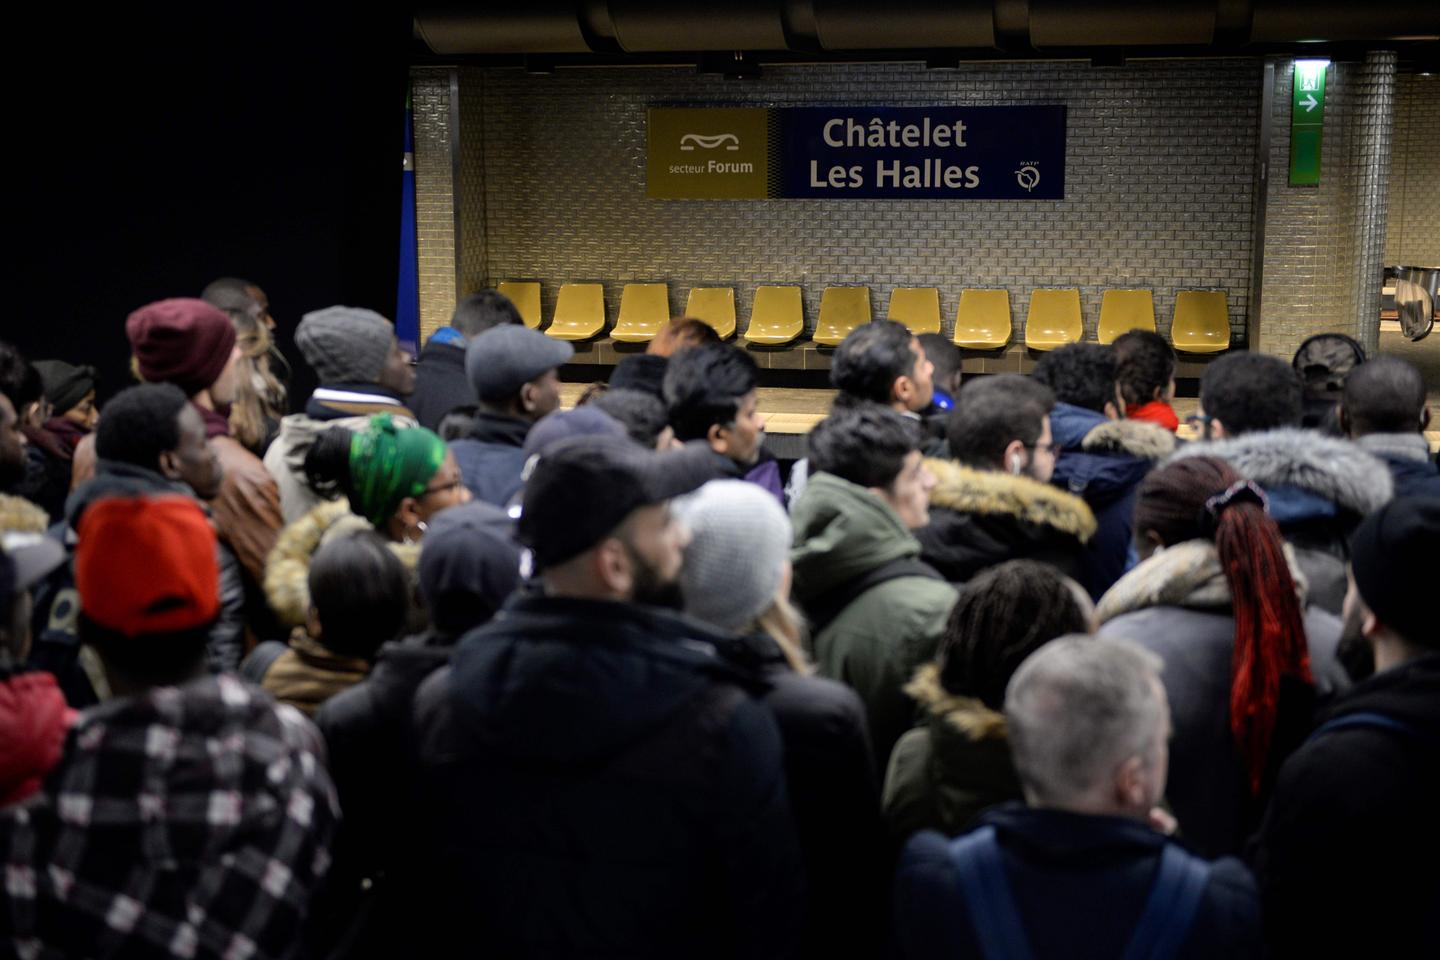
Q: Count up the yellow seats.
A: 11